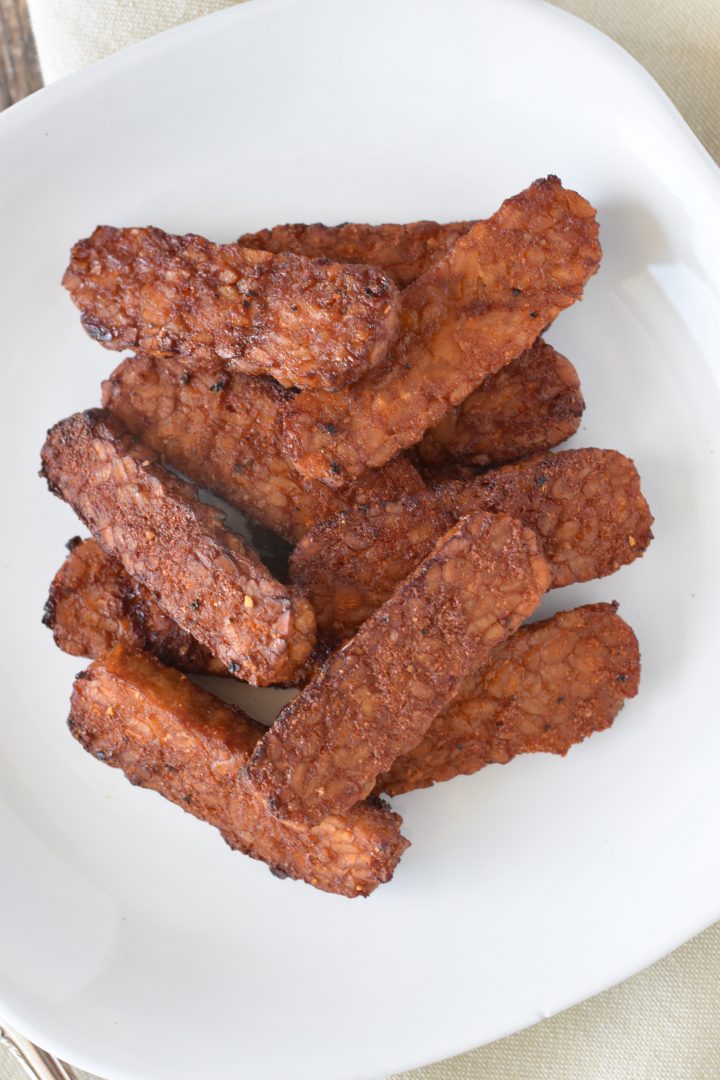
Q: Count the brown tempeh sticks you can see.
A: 11